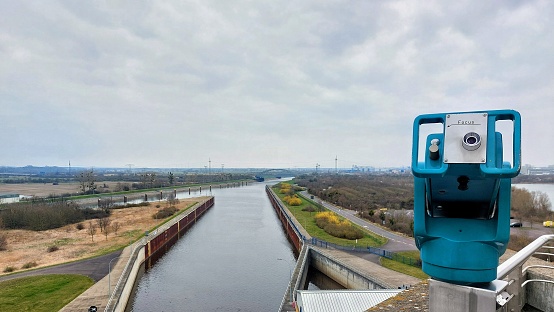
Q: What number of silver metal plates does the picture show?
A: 1